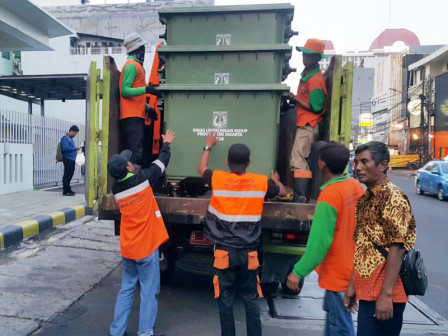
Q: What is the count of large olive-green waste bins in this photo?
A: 3